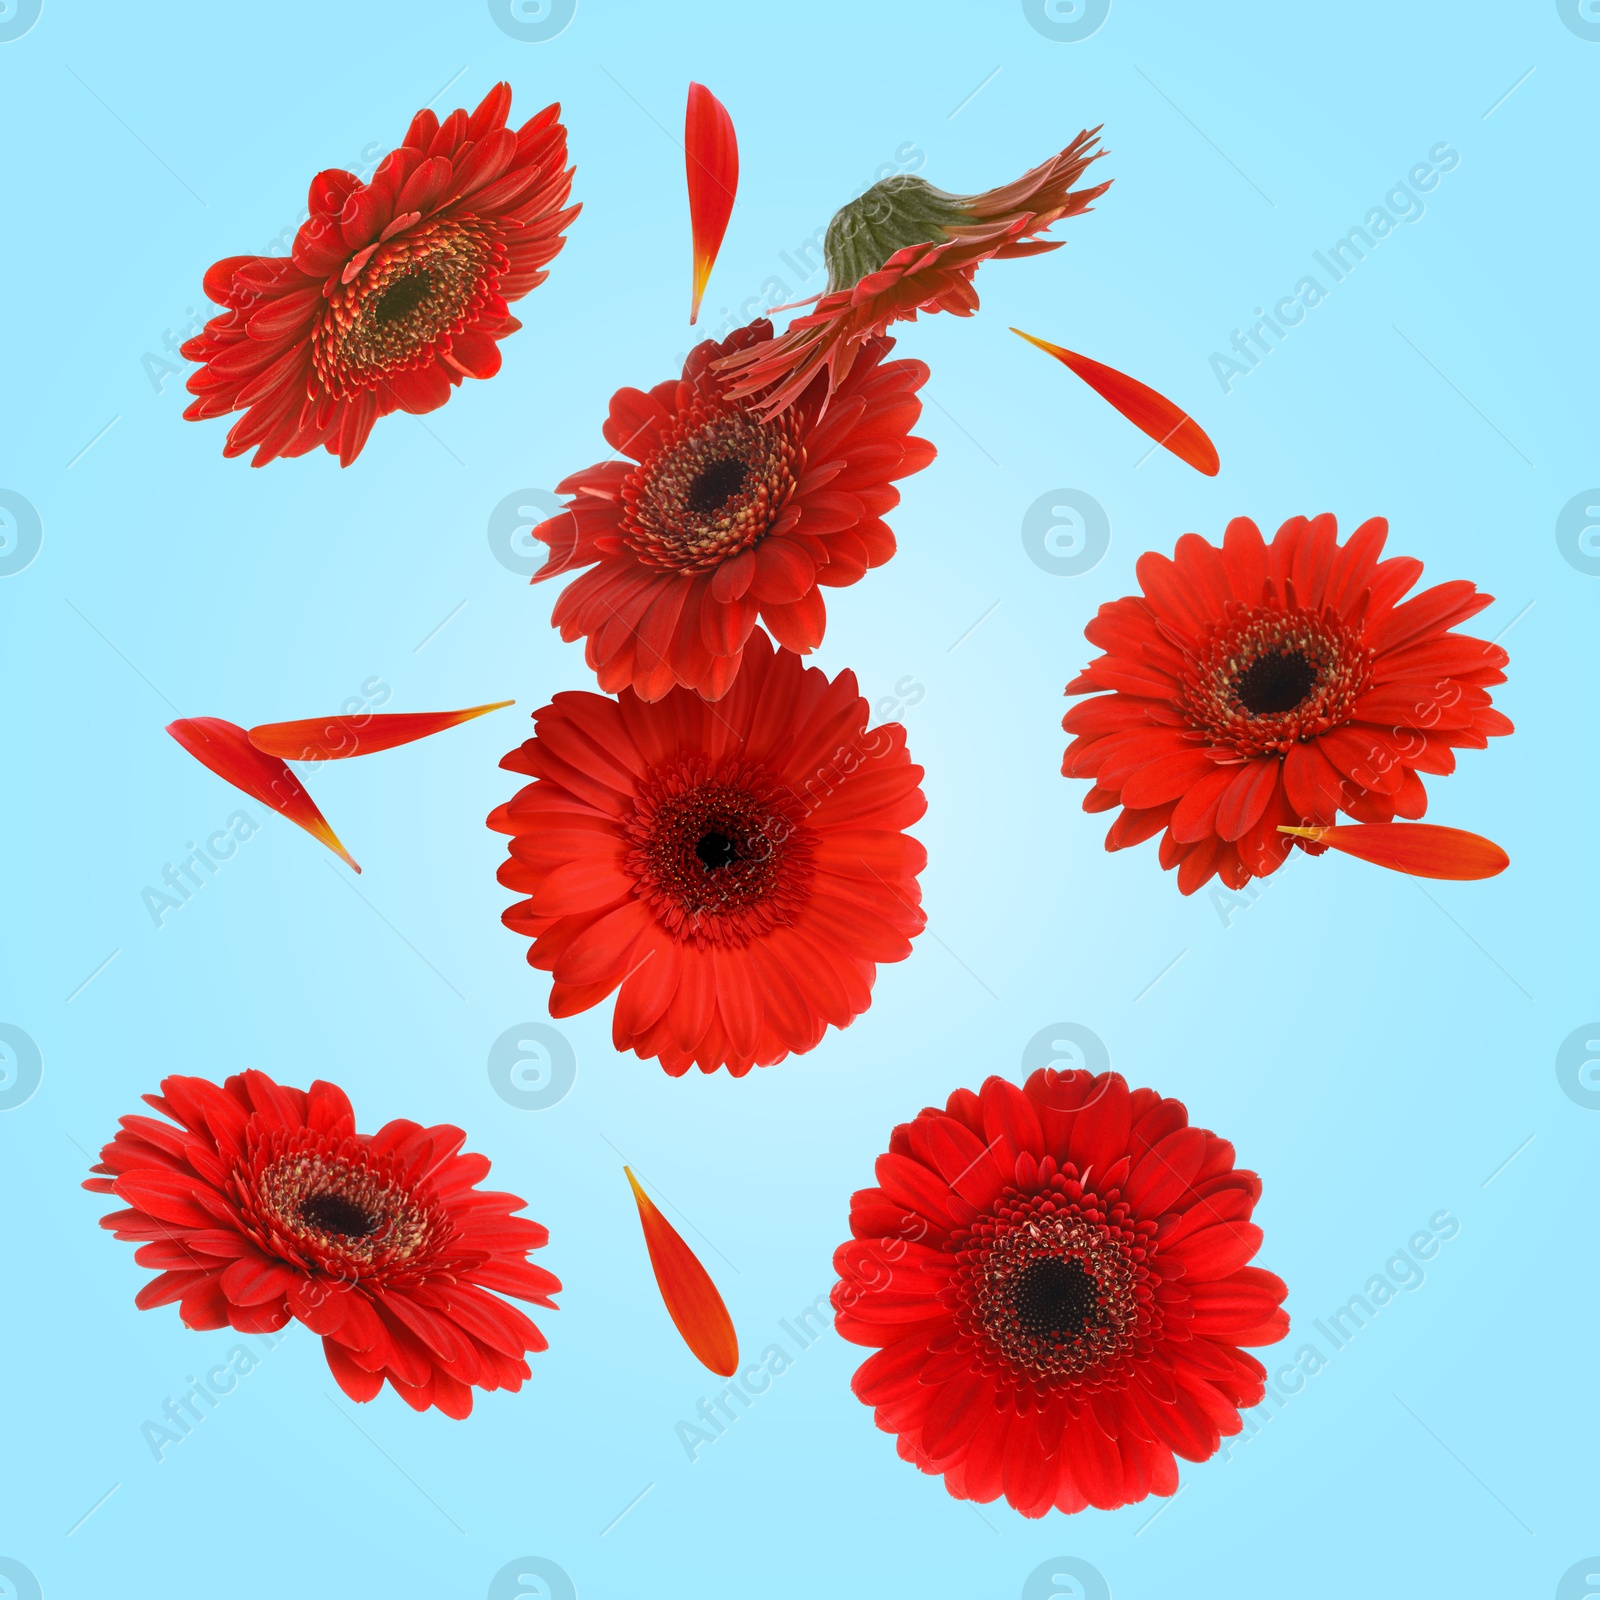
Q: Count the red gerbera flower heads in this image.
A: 7